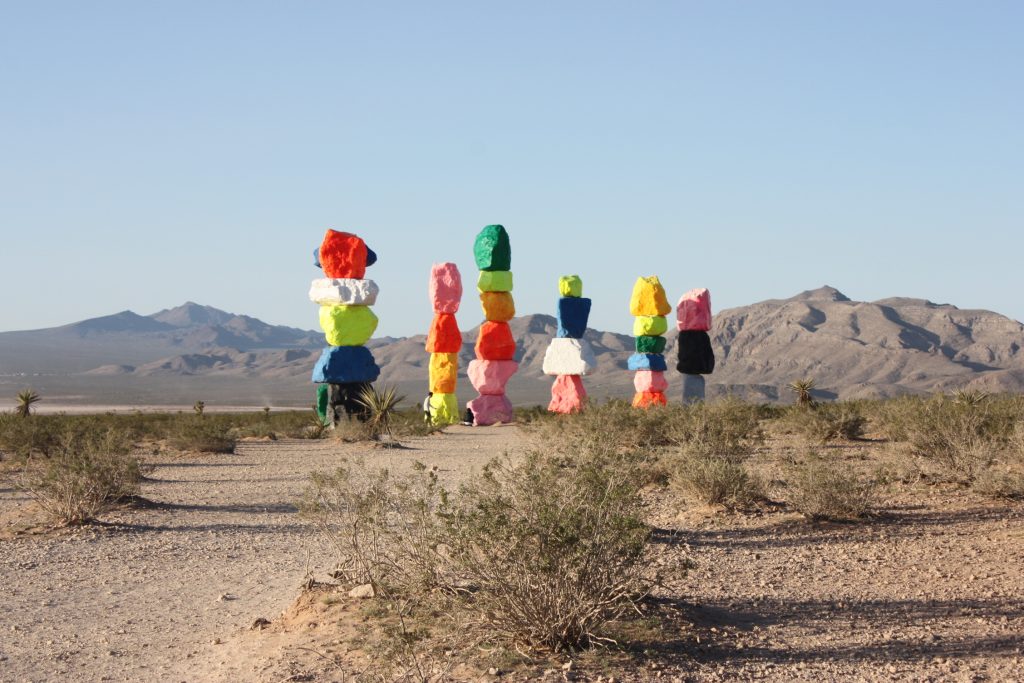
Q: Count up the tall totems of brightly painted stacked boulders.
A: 6